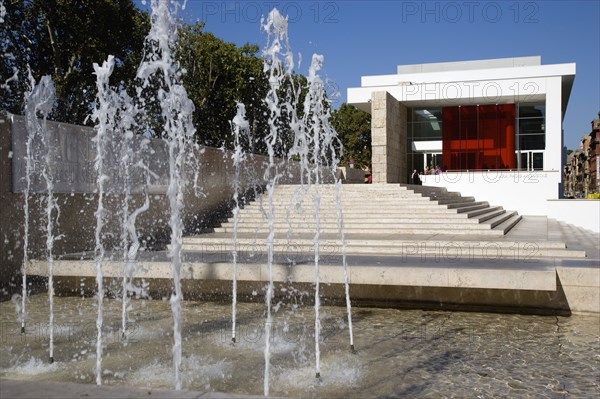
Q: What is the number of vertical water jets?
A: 9